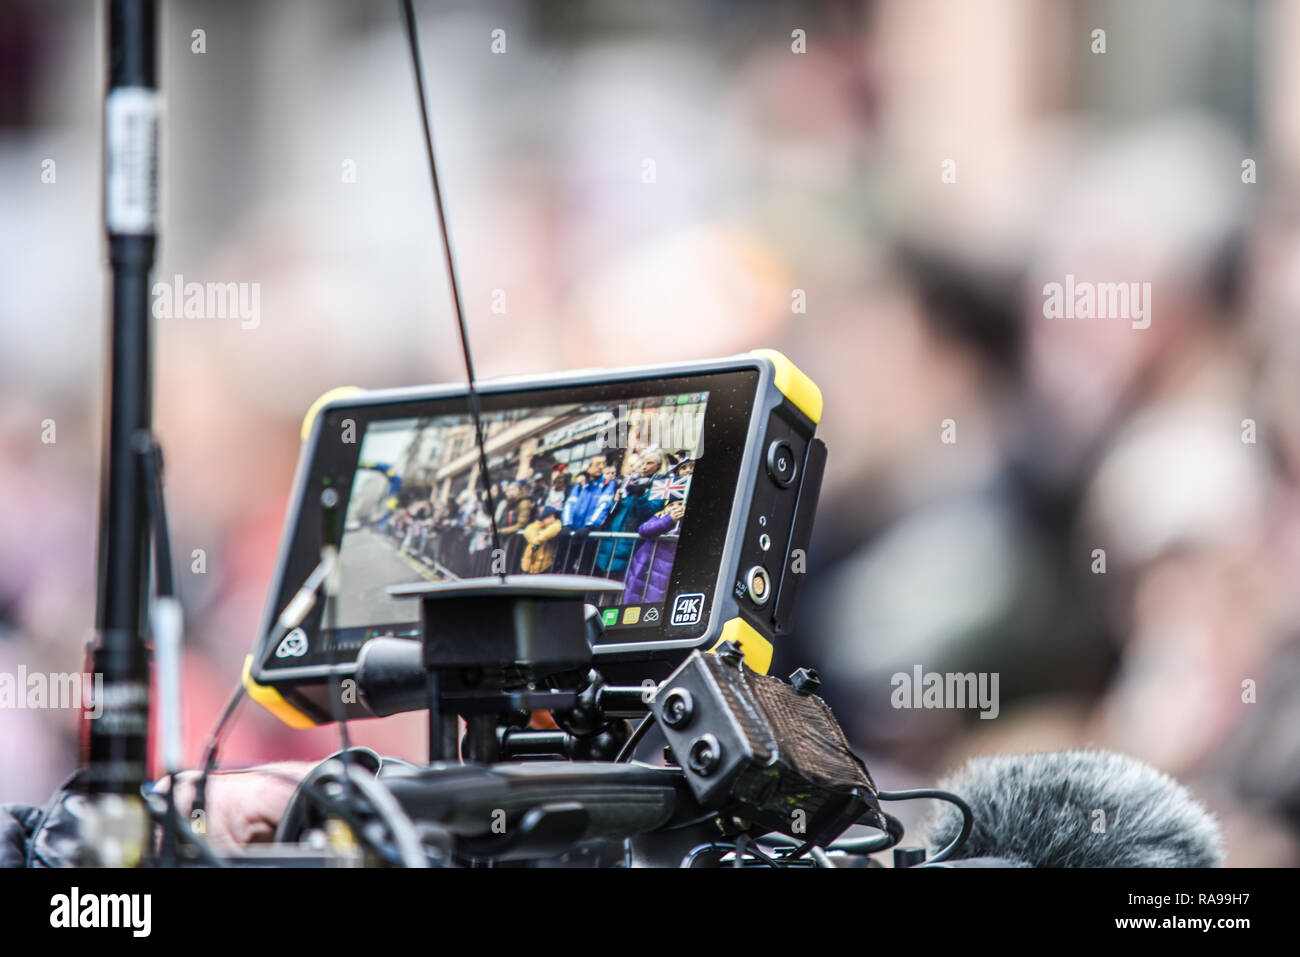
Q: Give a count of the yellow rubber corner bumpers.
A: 4